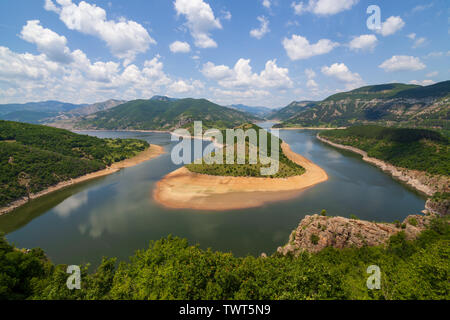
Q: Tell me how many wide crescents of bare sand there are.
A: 1